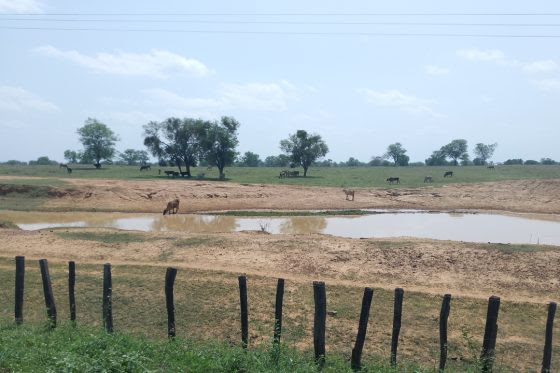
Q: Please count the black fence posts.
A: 13